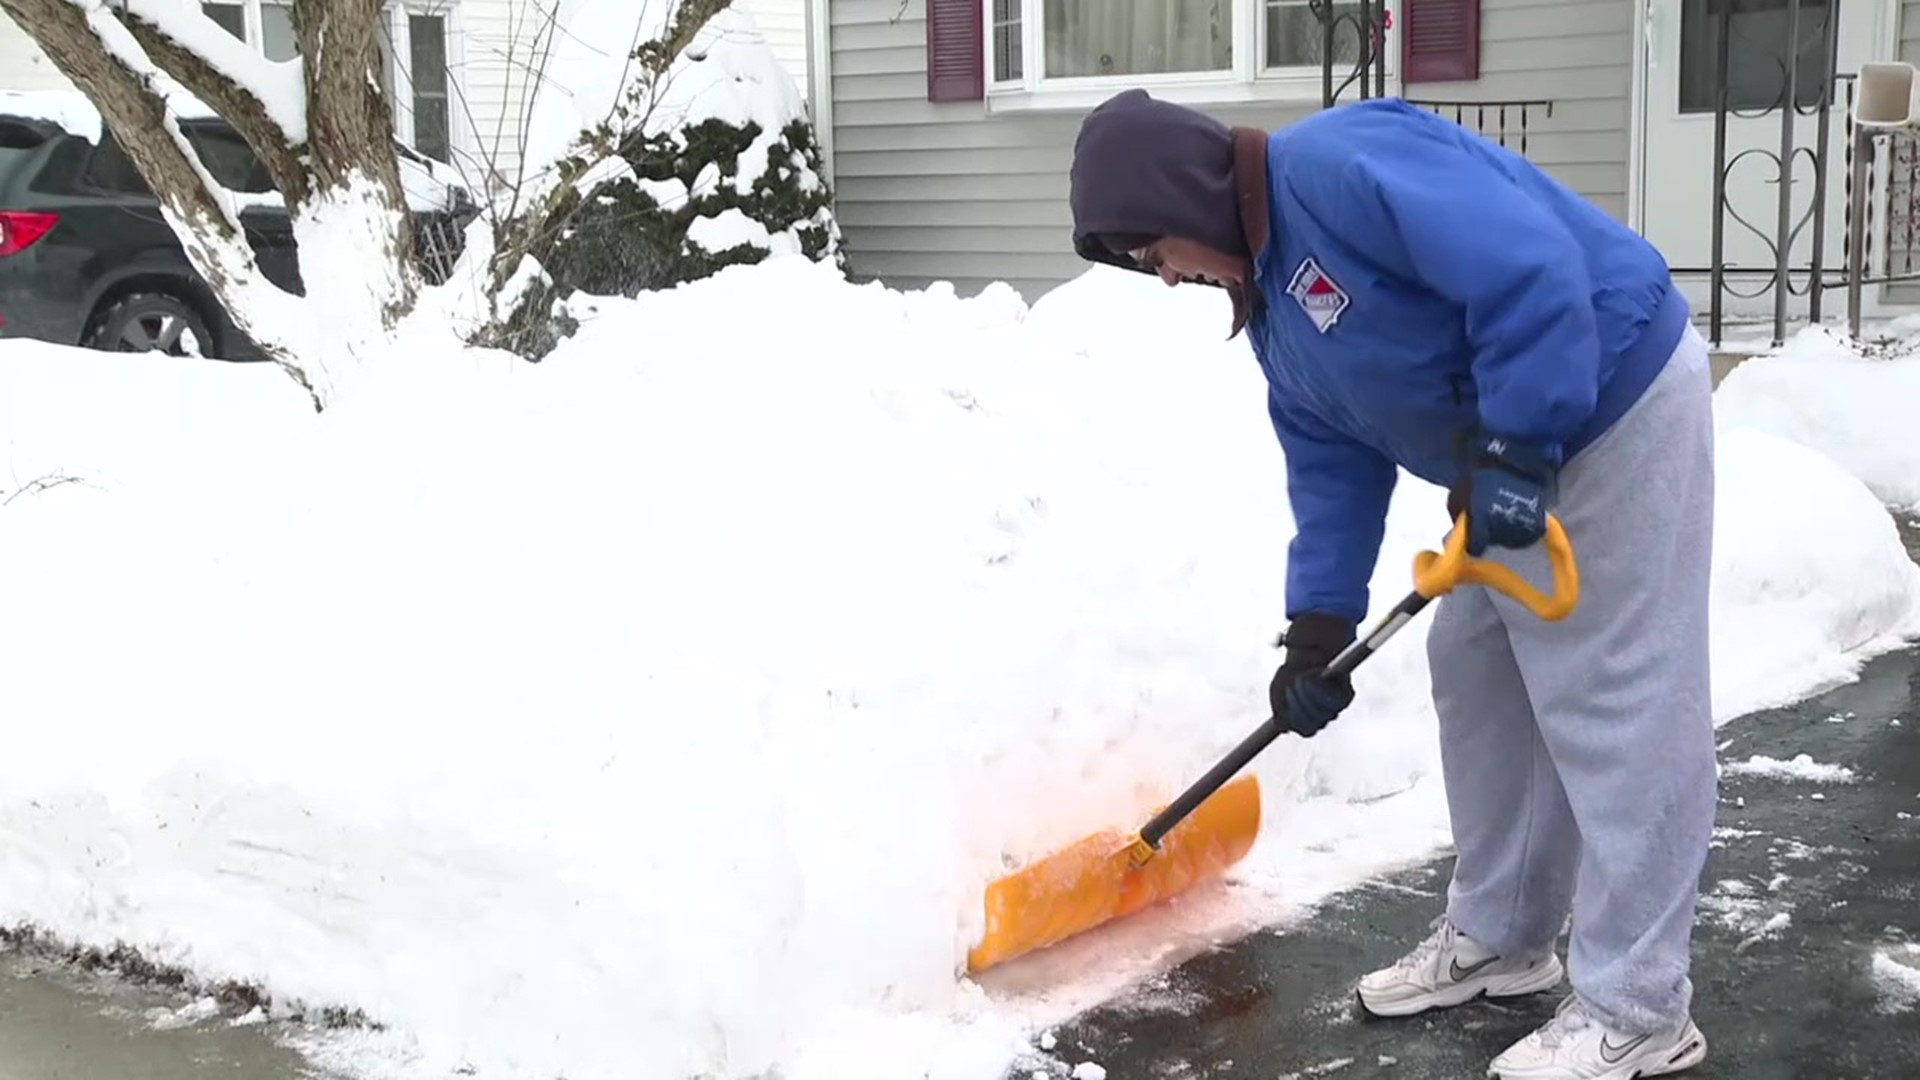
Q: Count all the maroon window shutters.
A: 2